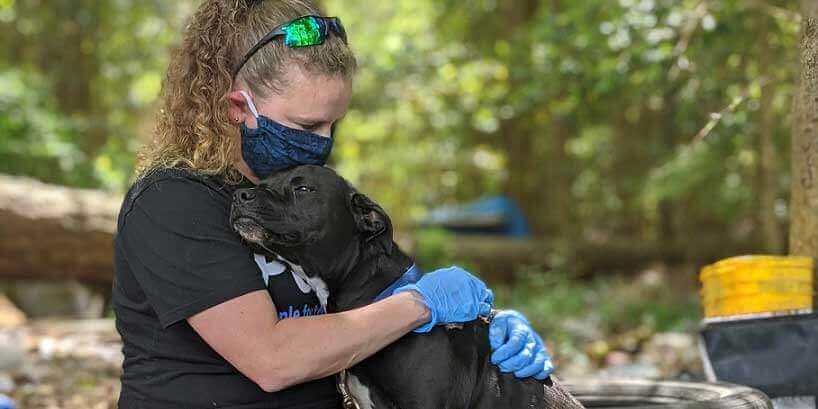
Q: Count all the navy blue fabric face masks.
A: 1